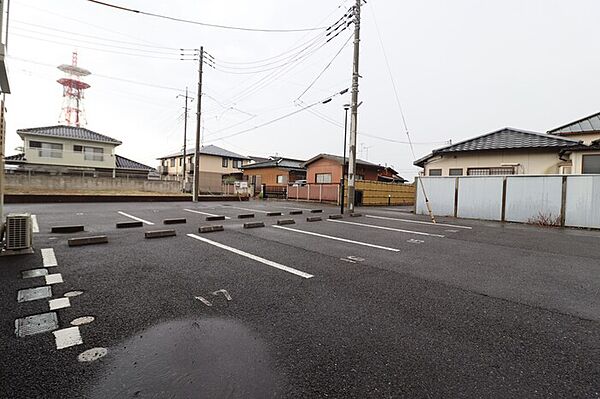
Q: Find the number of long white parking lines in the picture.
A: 8